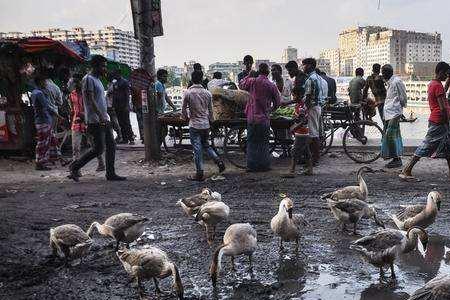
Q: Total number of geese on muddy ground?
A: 12